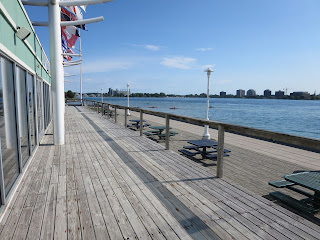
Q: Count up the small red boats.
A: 2